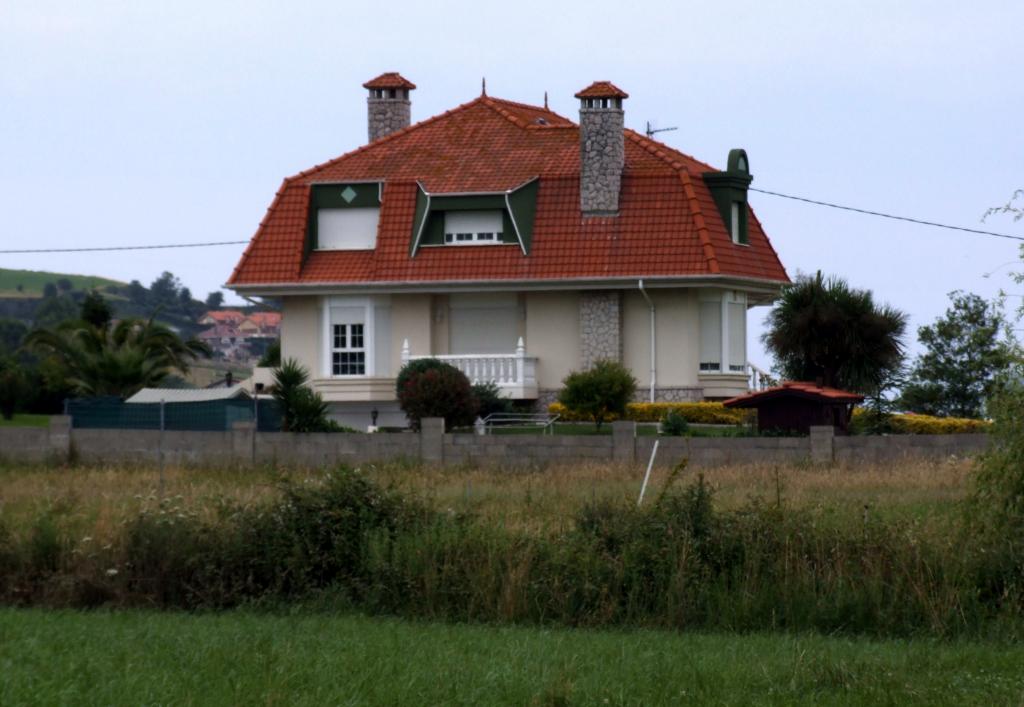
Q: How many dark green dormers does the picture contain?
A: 3